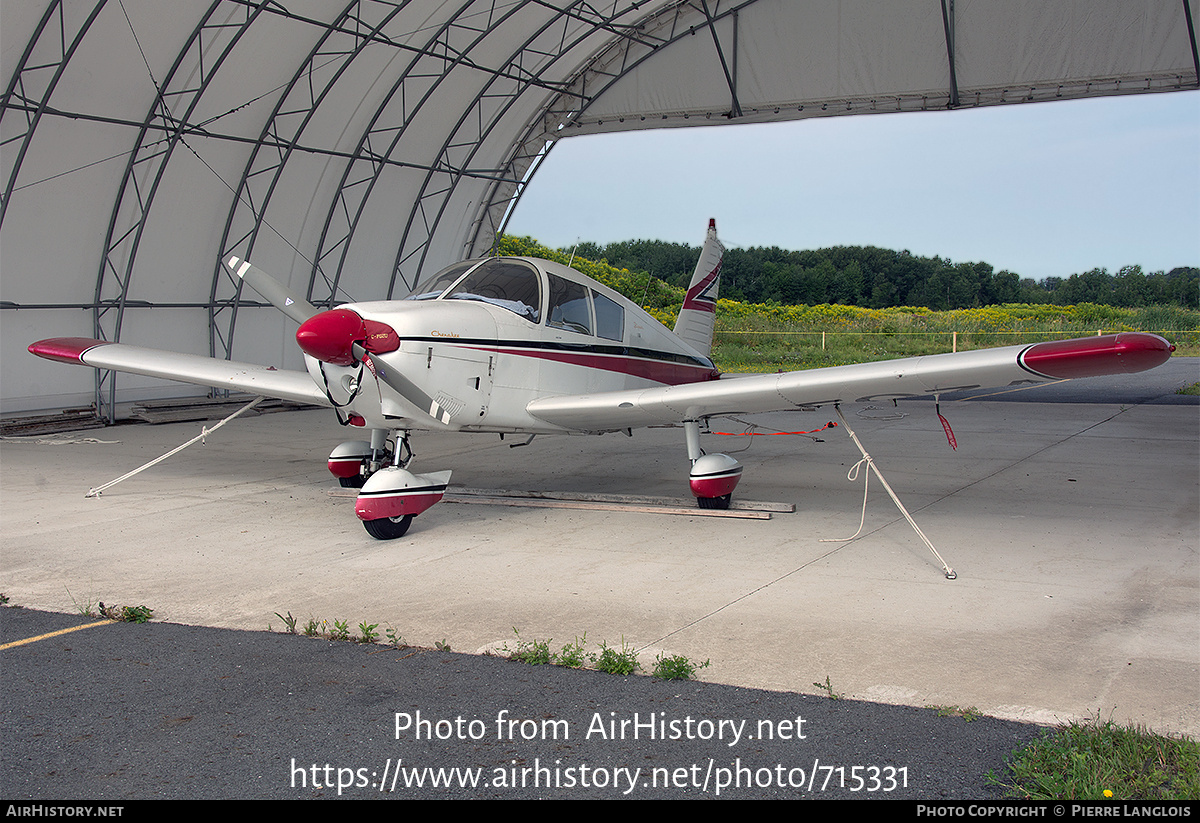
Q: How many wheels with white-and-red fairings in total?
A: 3